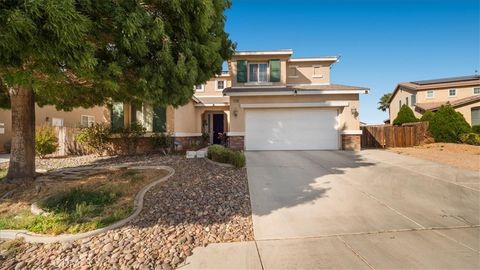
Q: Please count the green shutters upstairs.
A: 2